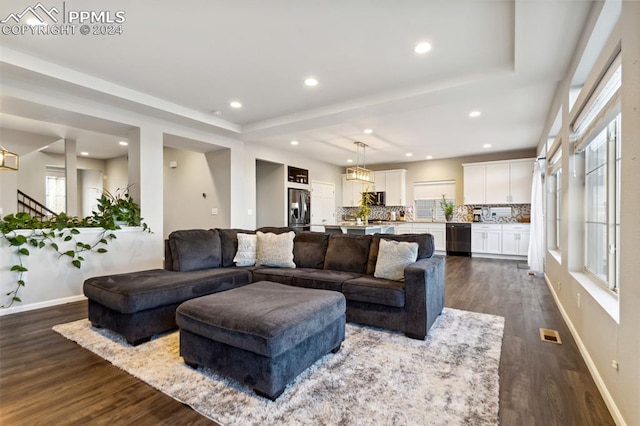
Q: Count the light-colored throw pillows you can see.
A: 3